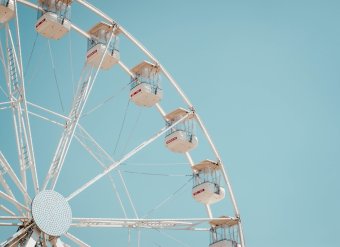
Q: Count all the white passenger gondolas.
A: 7